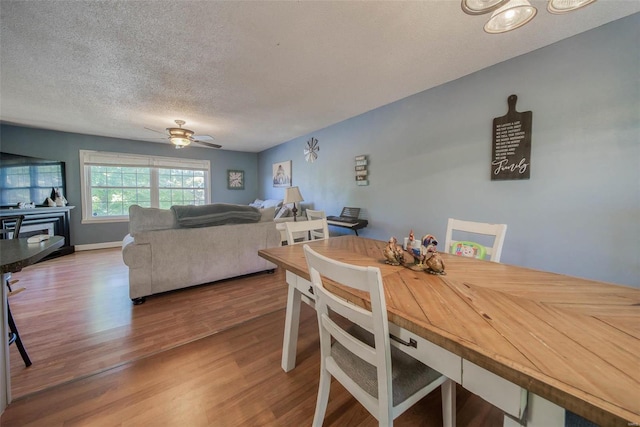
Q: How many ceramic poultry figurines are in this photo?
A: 3